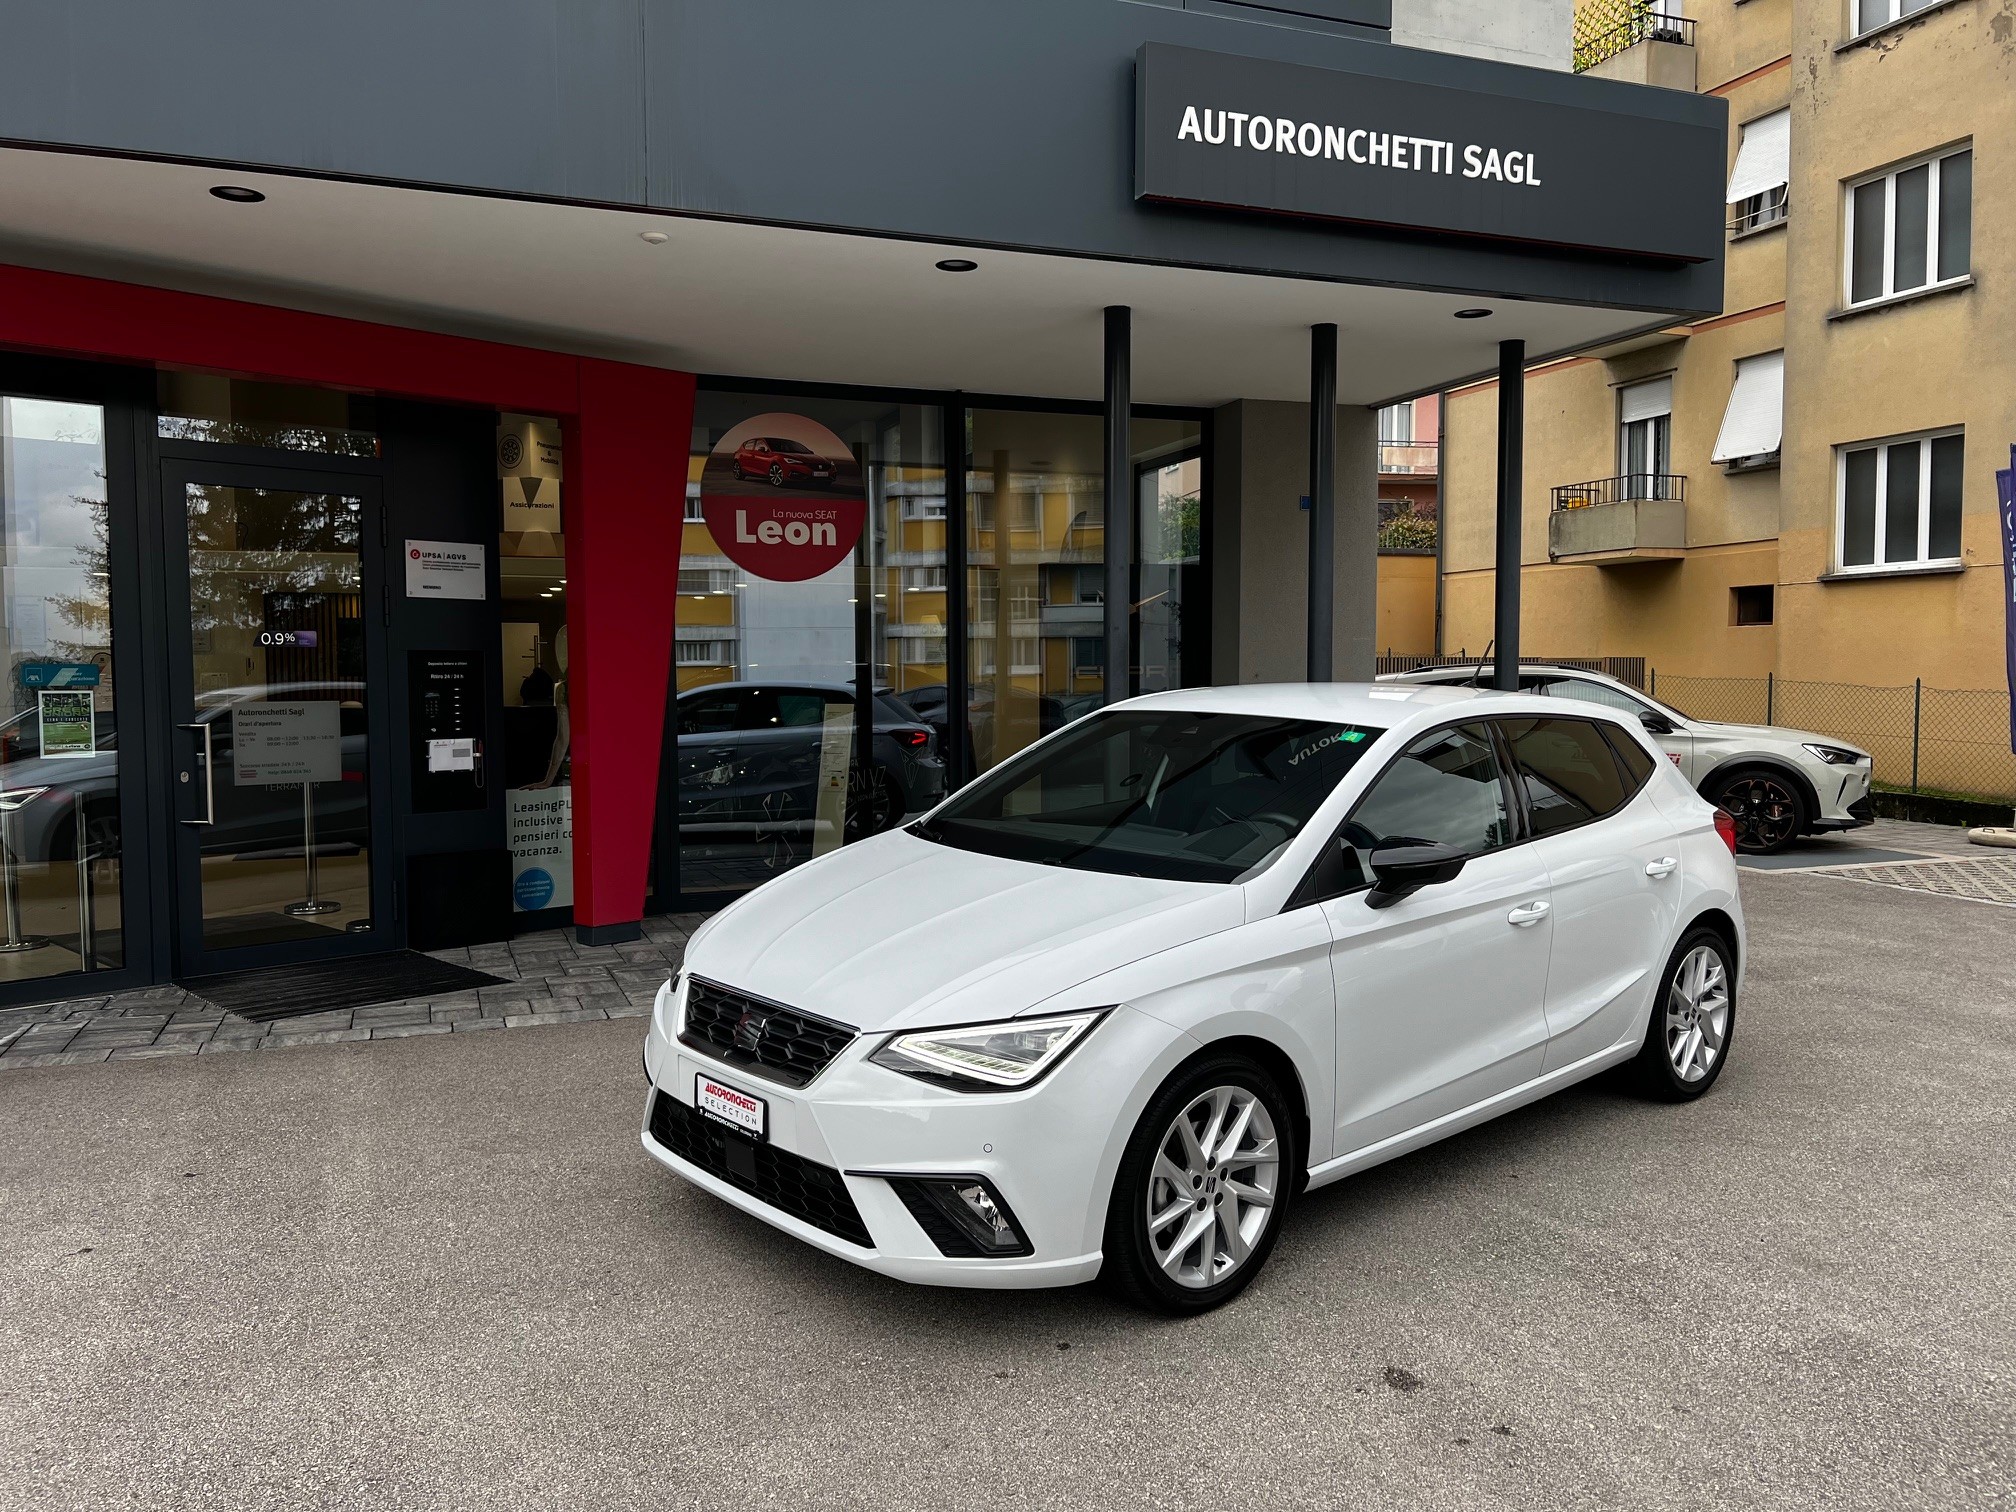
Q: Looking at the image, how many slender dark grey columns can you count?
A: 3